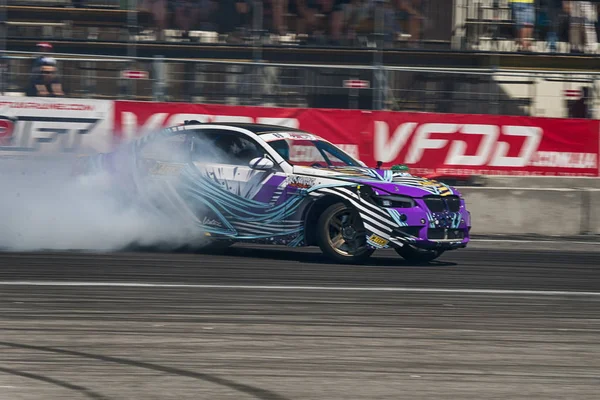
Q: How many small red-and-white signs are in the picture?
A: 3